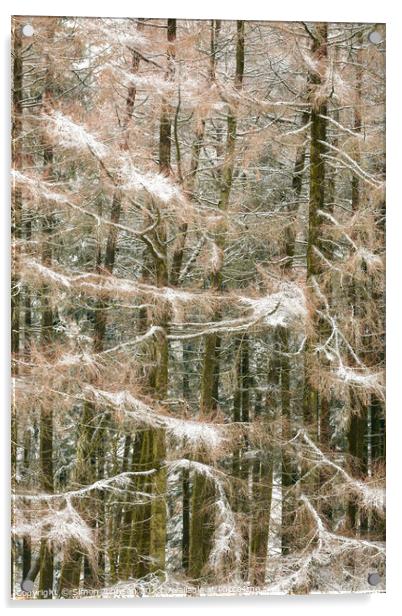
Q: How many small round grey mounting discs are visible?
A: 4